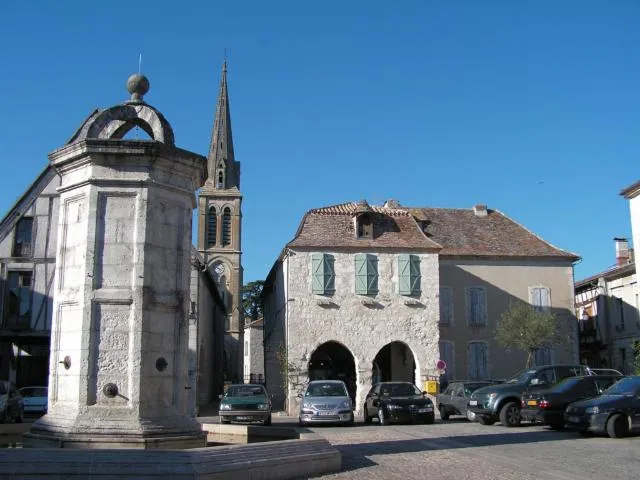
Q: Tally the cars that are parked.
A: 9